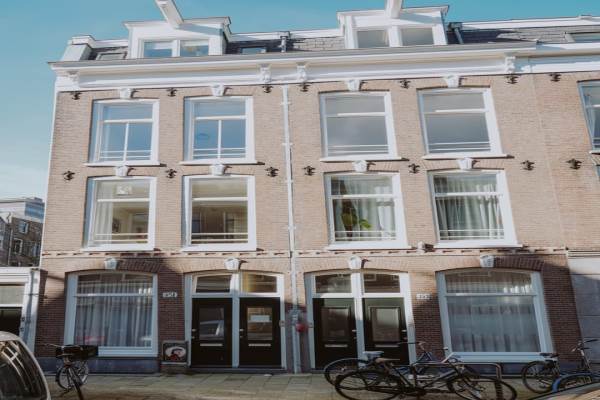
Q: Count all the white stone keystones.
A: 12